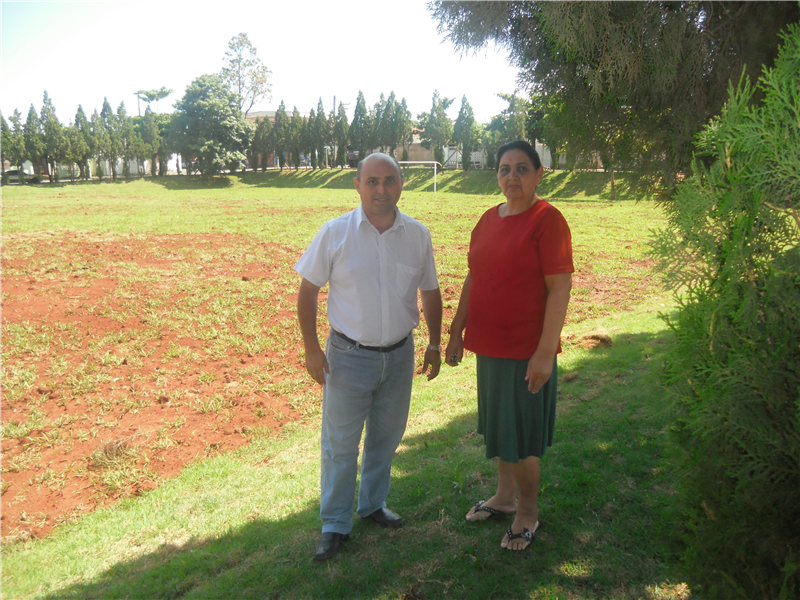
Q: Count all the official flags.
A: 0